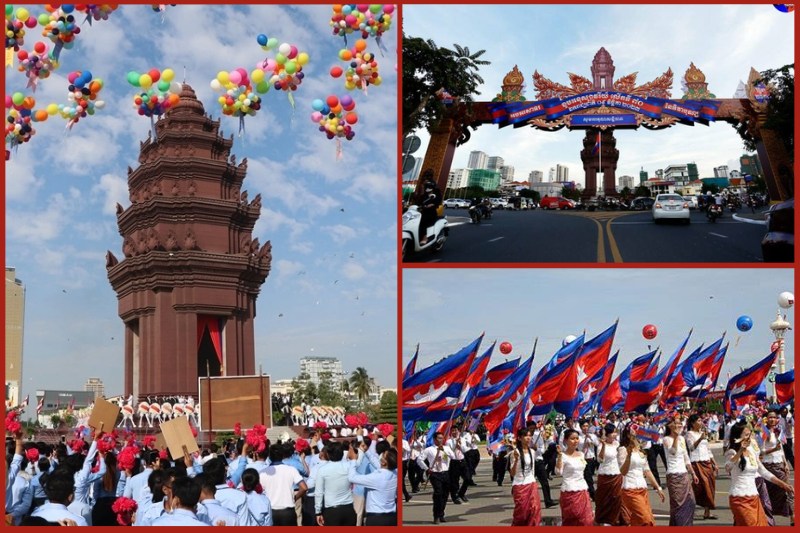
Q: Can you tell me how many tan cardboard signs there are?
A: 2